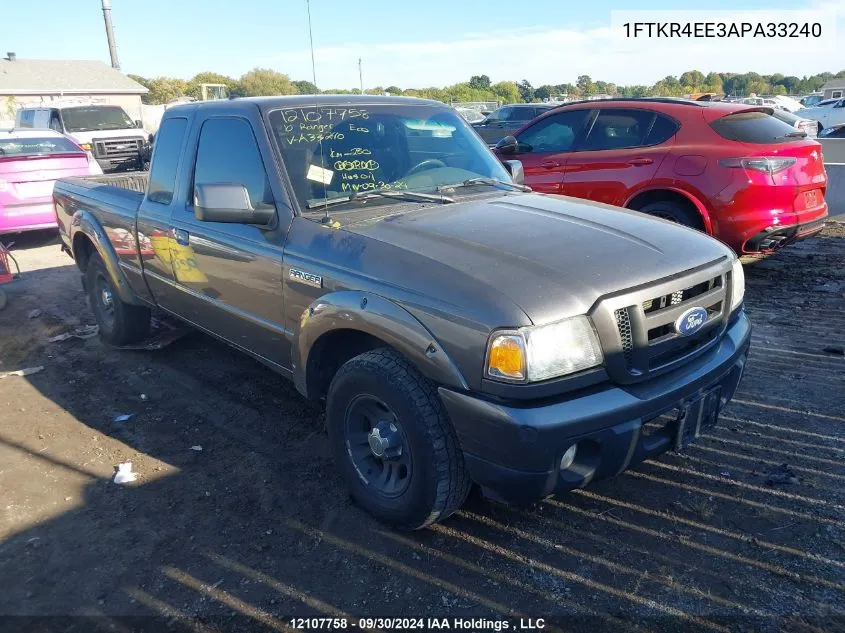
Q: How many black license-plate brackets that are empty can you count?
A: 1